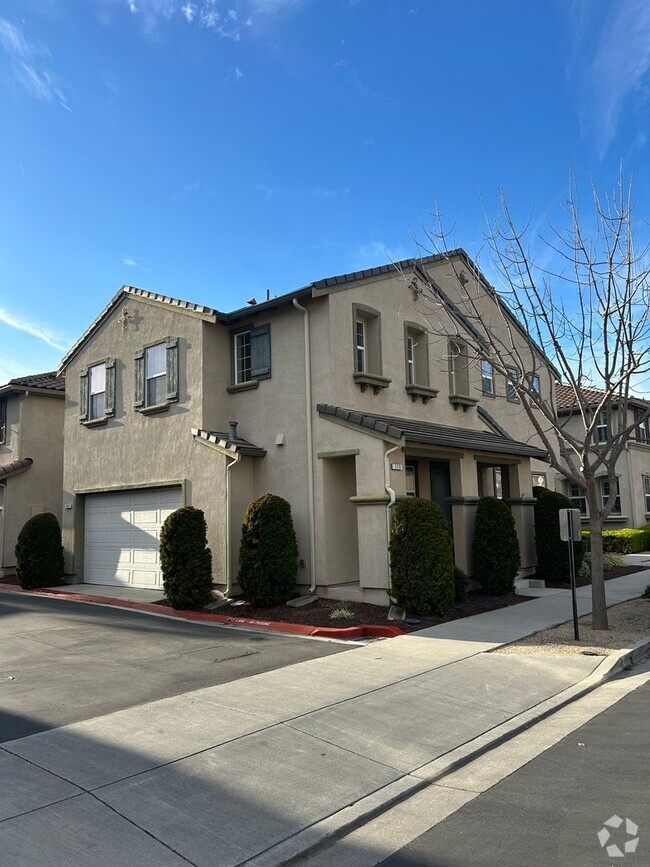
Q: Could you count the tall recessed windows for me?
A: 3